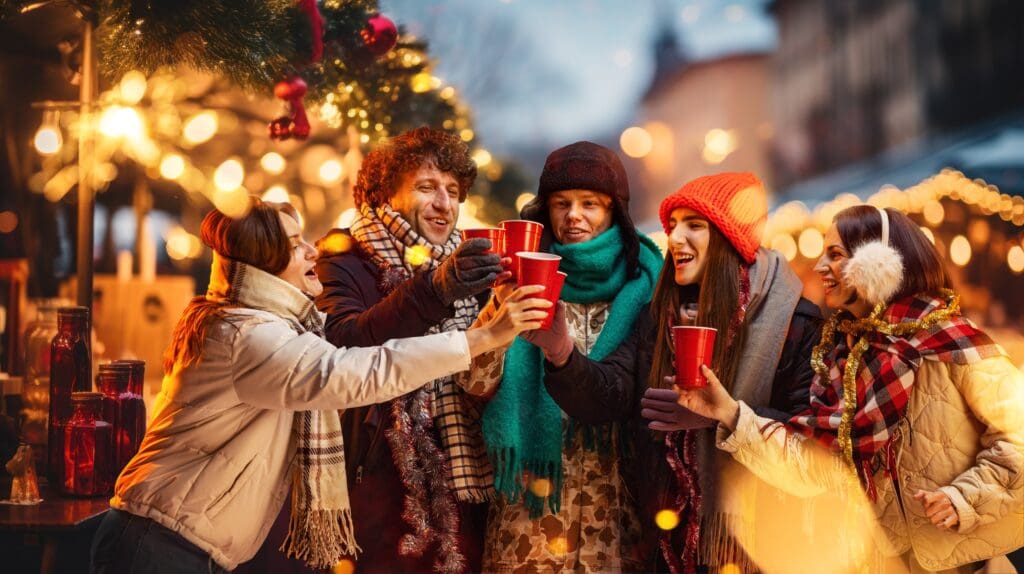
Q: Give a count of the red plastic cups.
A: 5